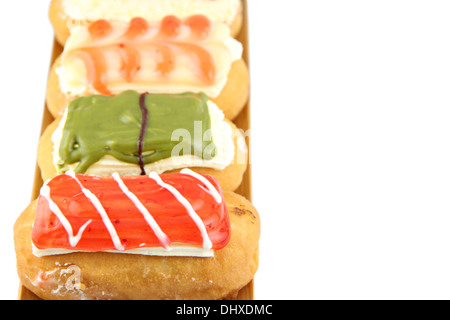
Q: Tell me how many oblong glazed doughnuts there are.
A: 4